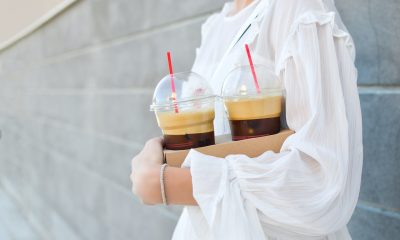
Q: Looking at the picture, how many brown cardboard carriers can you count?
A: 1